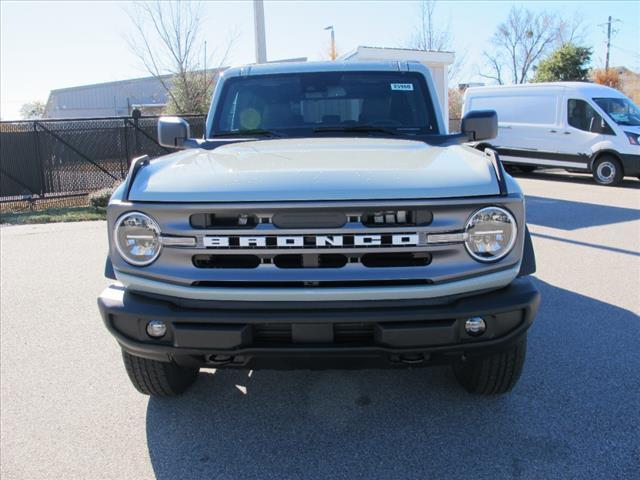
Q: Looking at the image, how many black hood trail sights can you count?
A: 2